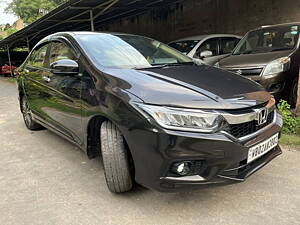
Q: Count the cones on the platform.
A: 0